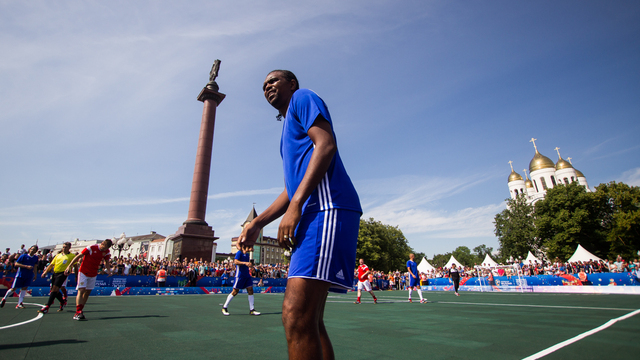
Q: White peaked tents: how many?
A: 5